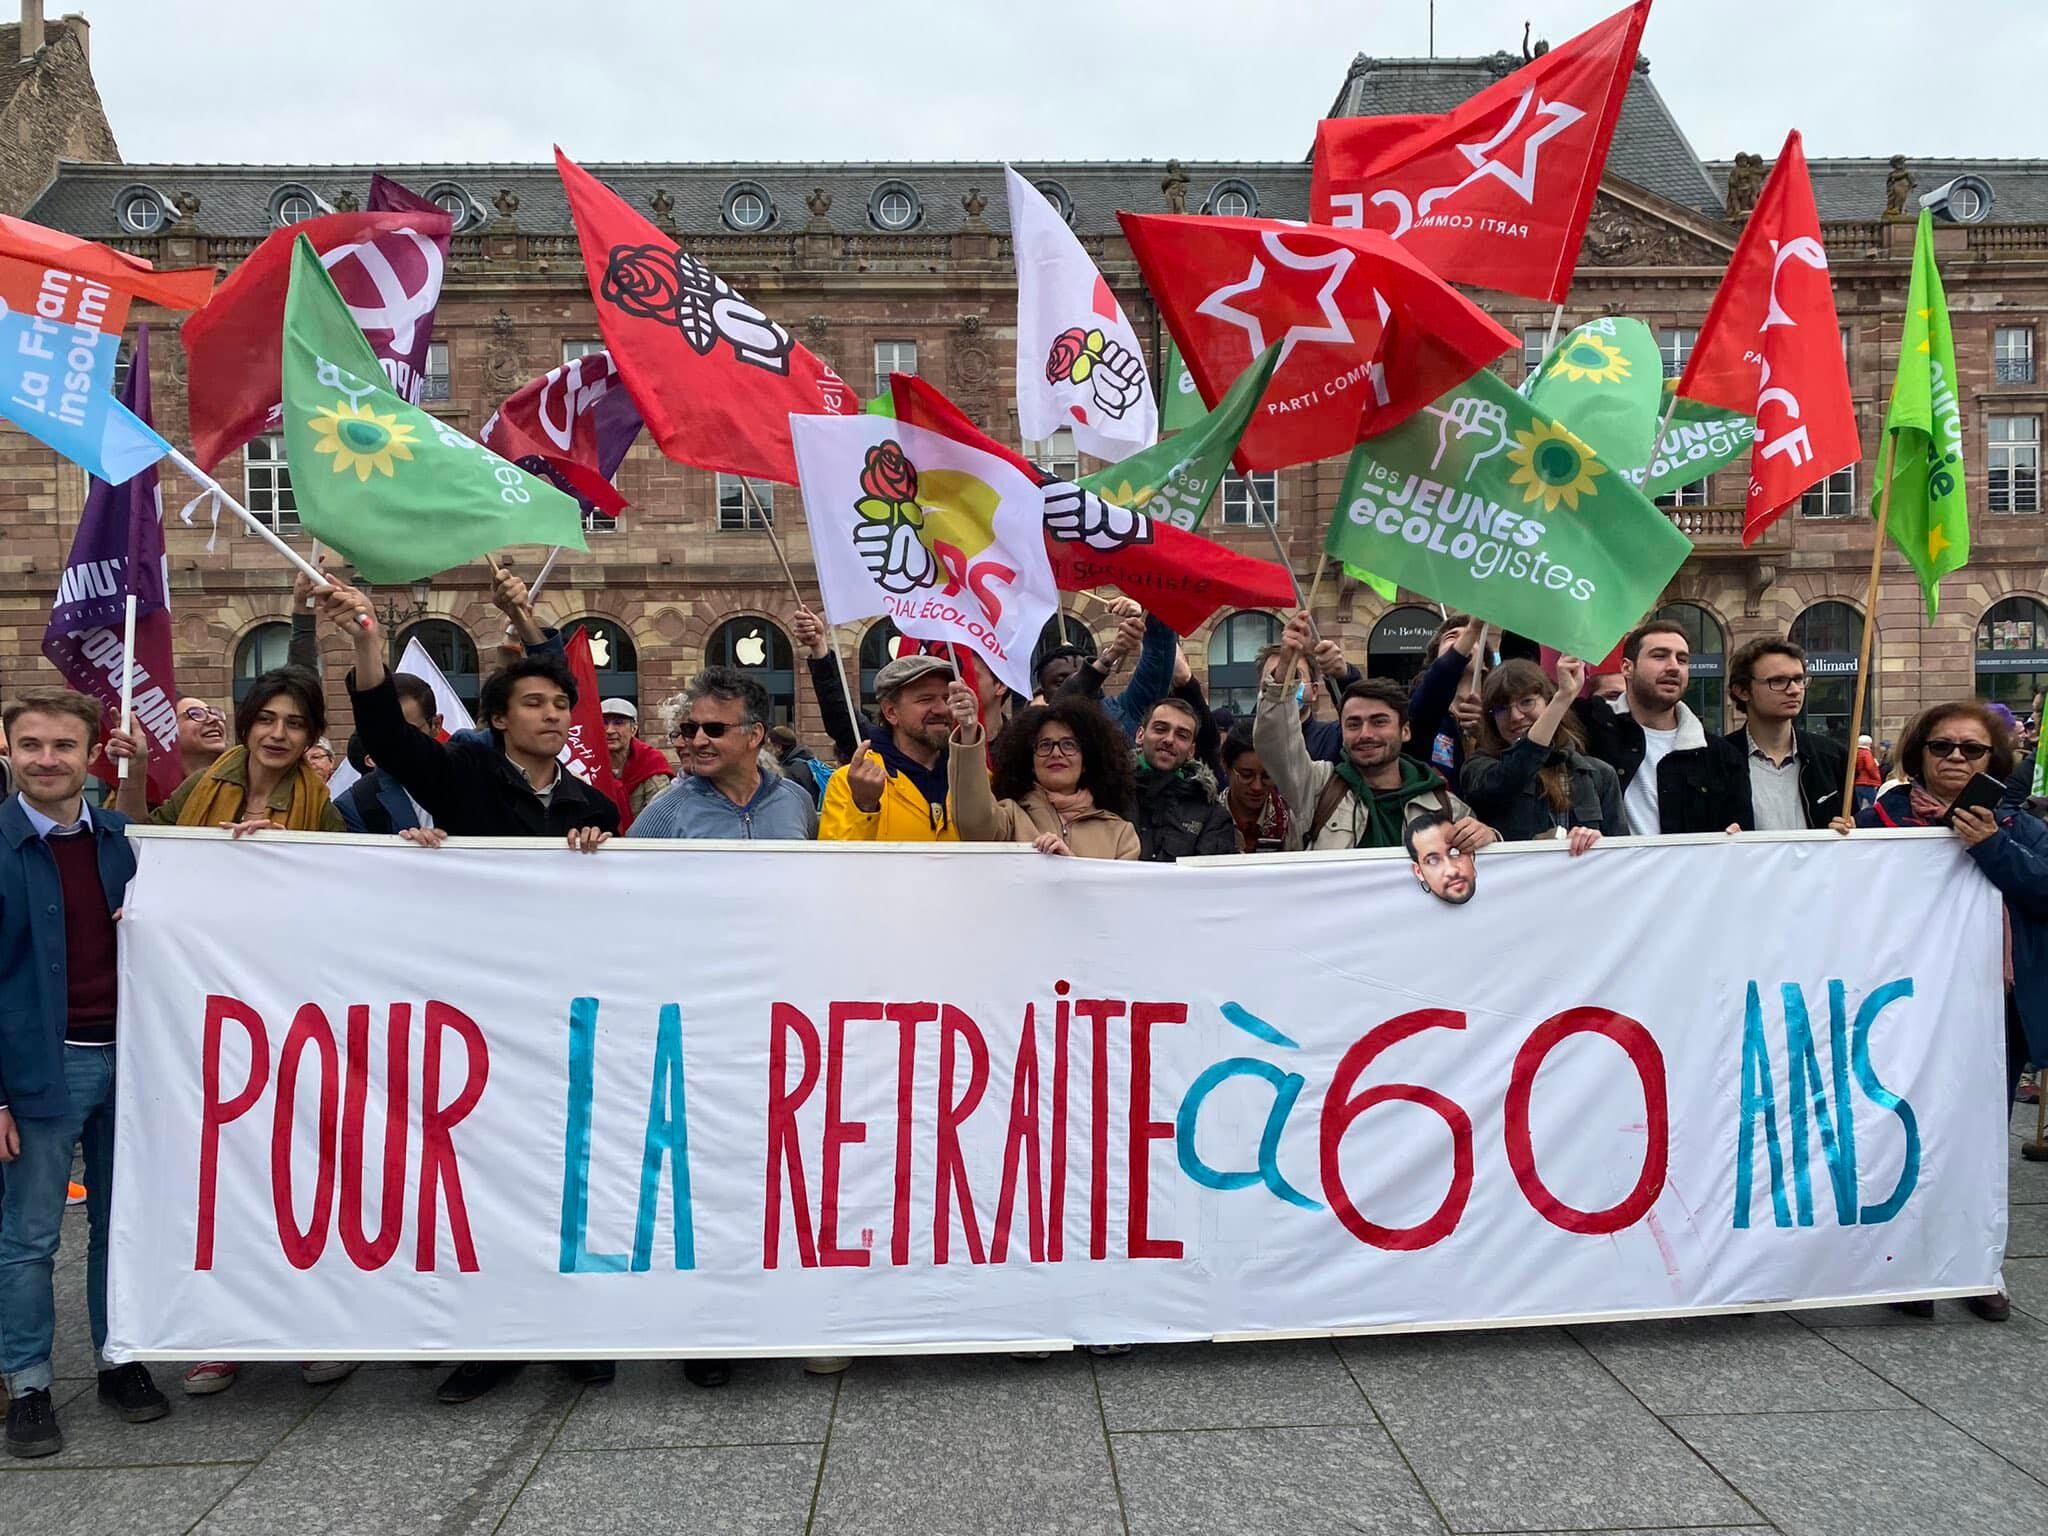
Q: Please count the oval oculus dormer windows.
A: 8